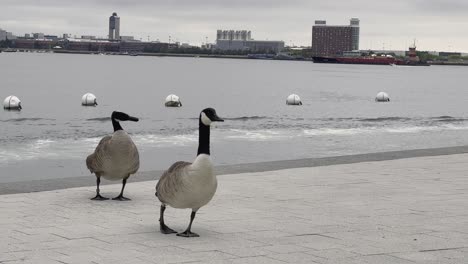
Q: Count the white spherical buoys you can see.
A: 5